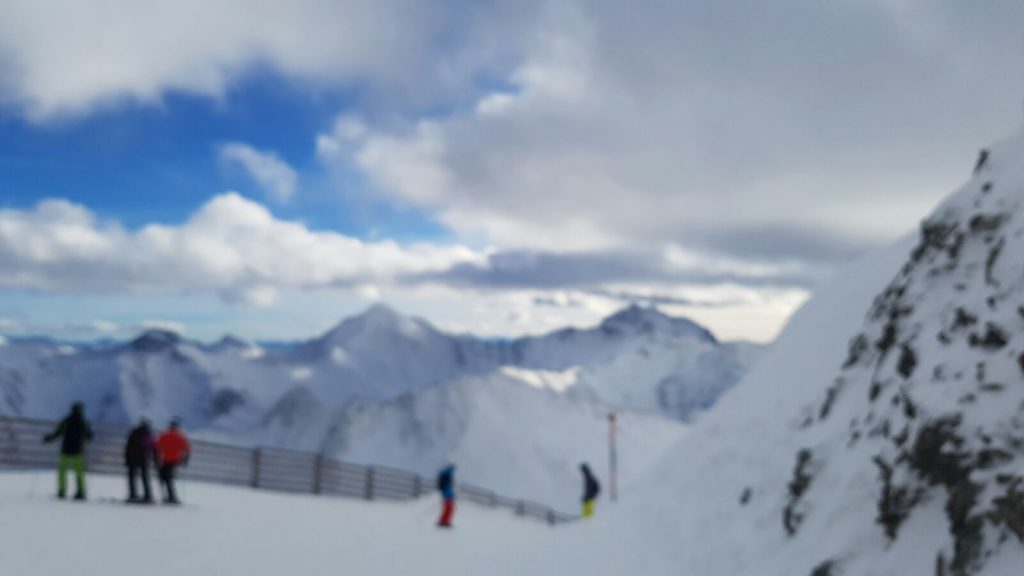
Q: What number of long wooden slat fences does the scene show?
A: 1